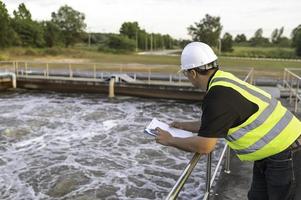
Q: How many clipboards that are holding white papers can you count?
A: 1